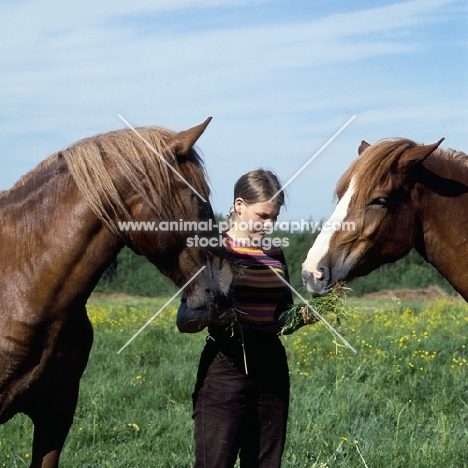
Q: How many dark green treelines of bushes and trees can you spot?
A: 1